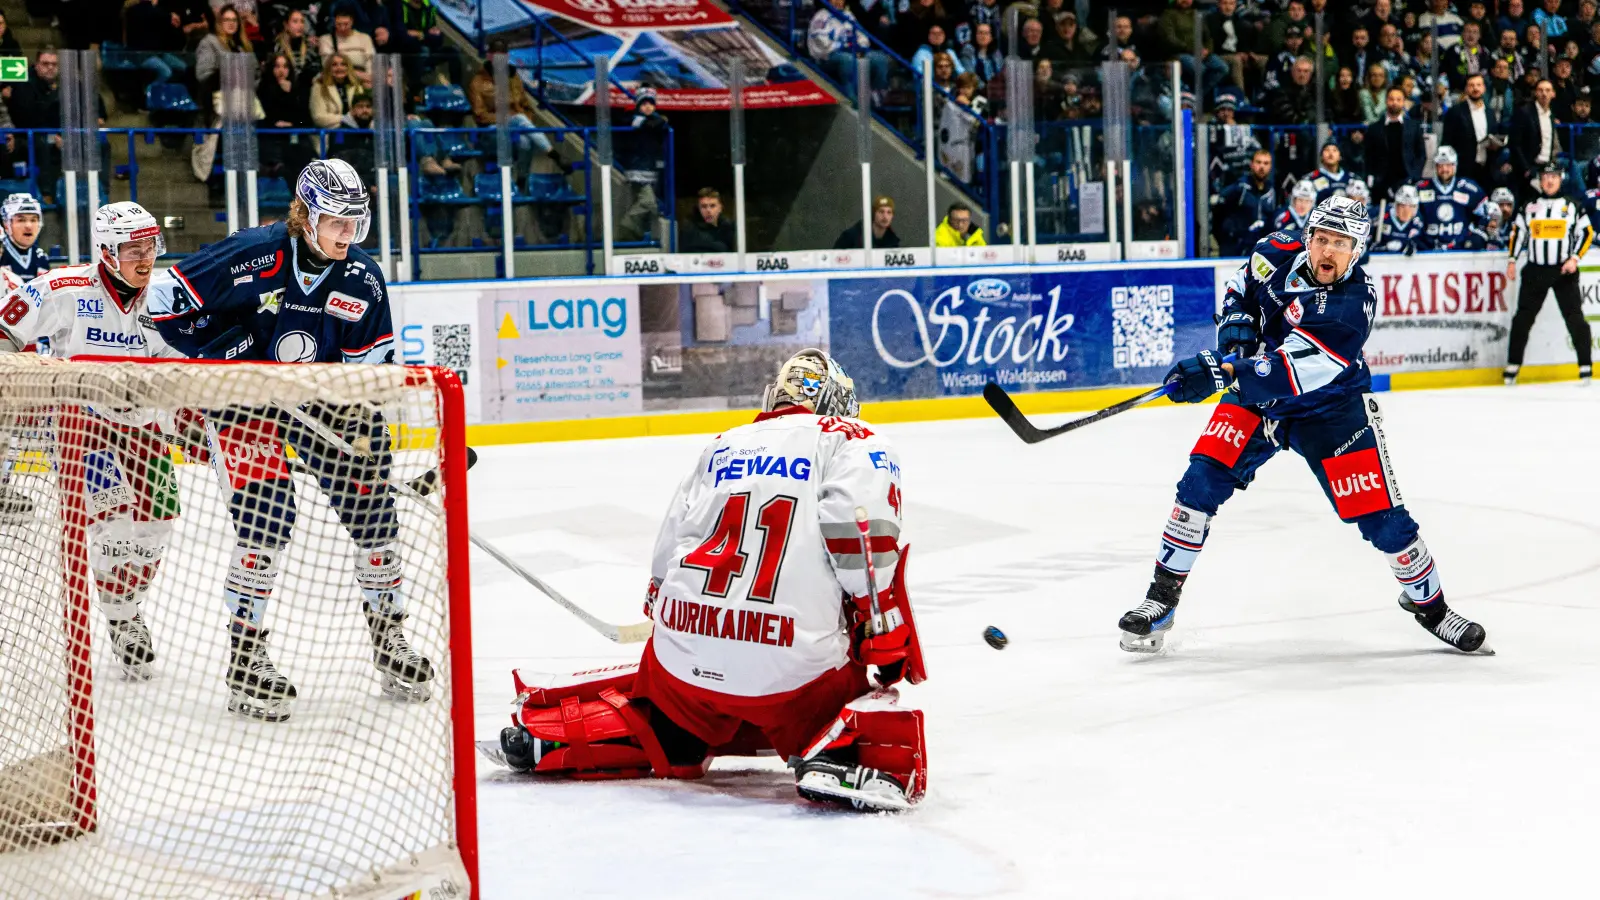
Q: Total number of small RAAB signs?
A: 4